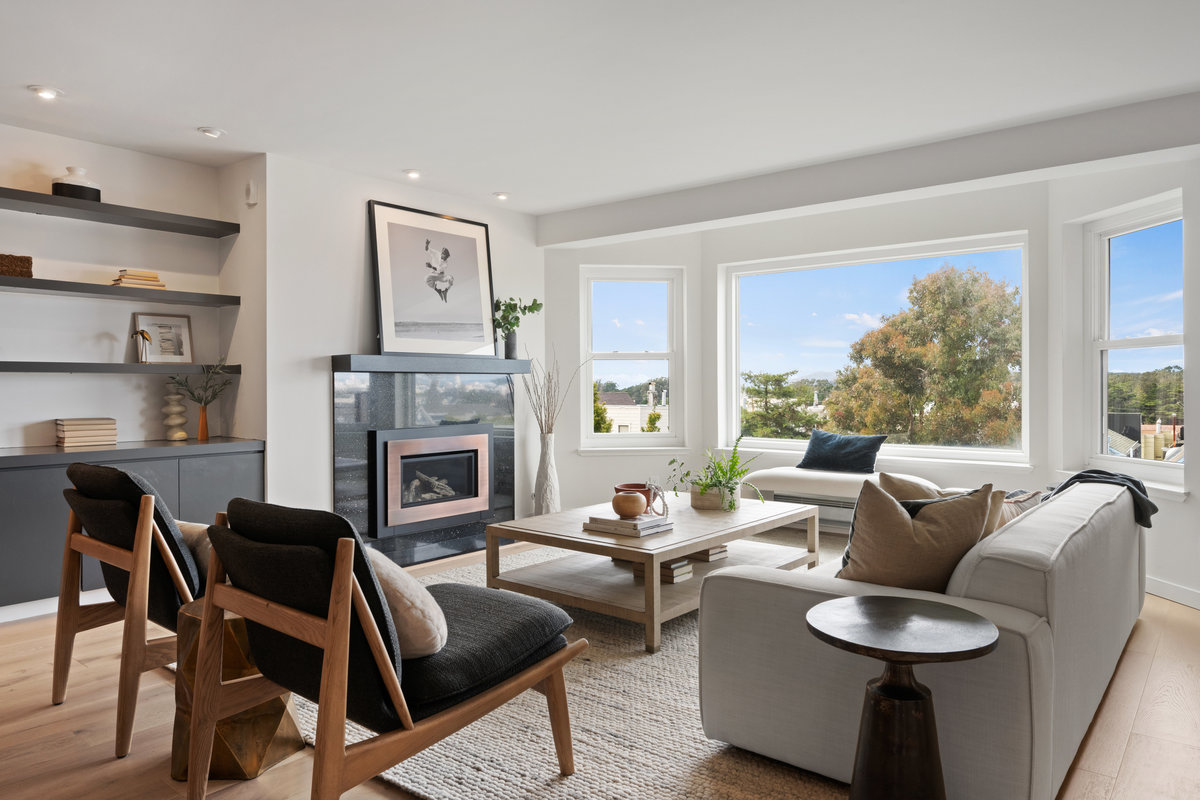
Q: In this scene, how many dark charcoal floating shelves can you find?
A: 3